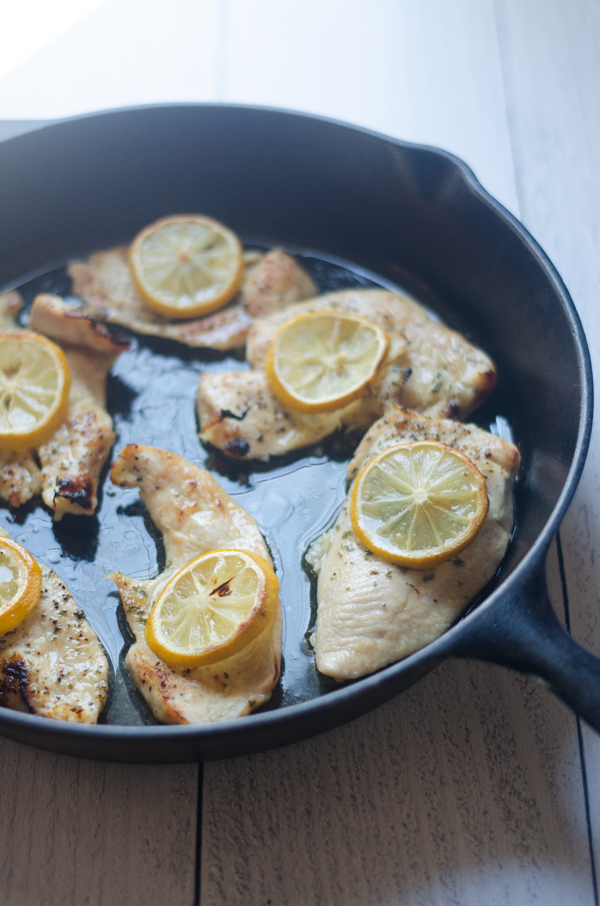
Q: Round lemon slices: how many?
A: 6